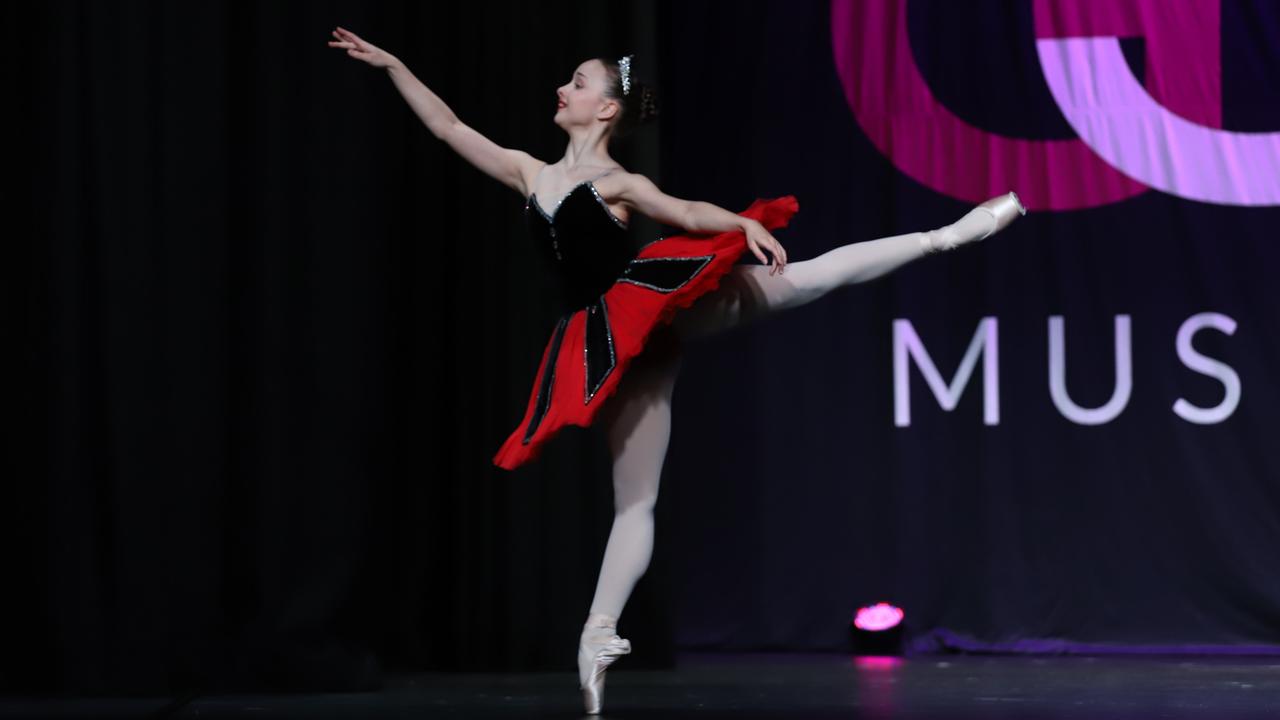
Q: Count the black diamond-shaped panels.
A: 3